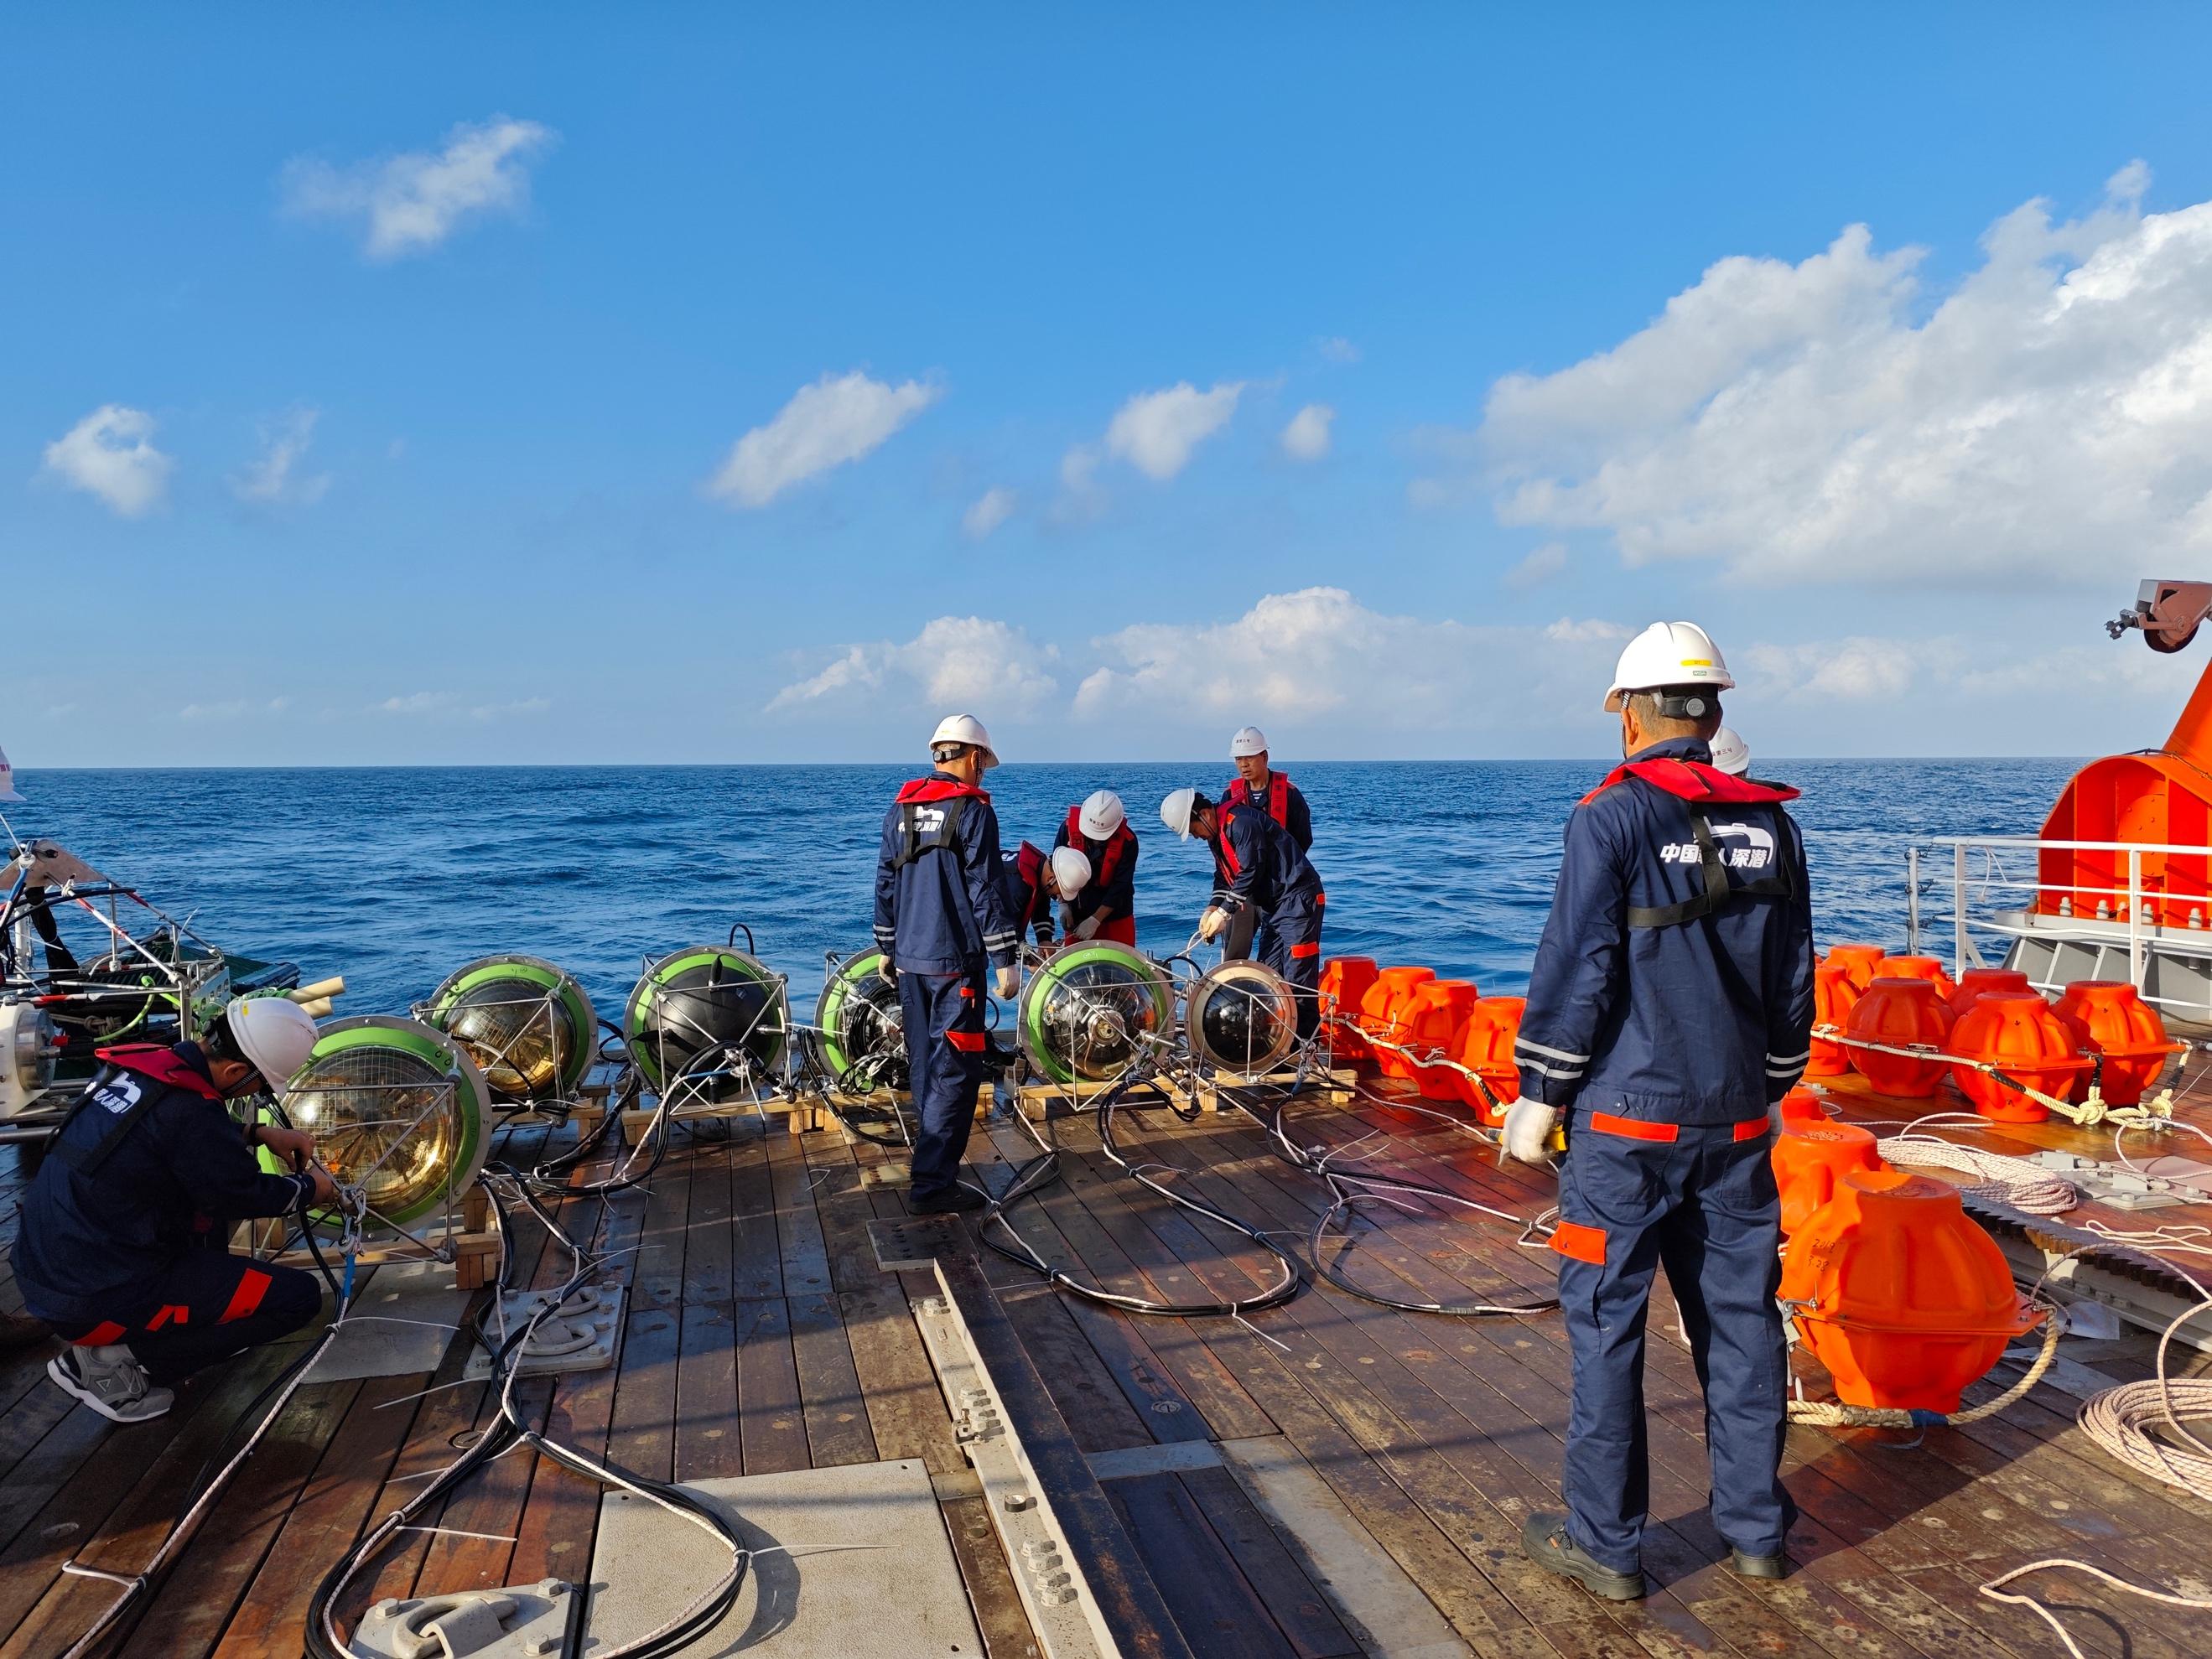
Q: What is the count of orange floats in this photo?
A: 14